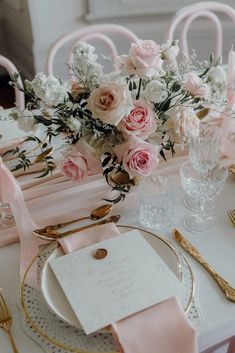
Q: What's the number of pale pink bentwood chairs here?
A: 3